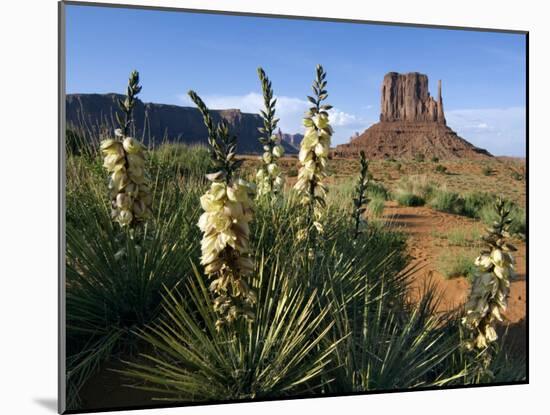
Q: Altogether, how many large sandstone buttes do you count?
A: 1